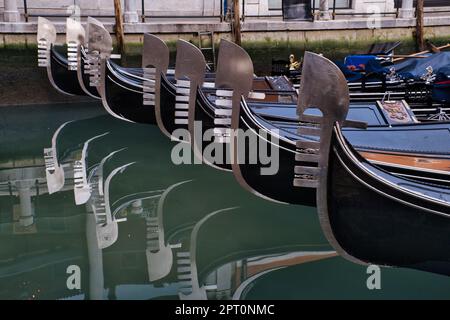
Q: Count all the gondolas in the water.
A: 7